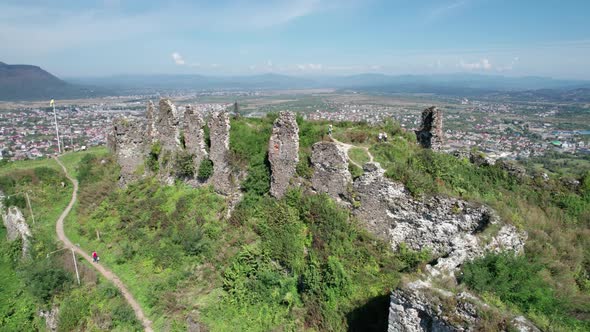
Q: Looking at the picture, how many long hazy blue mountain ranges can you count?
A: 1